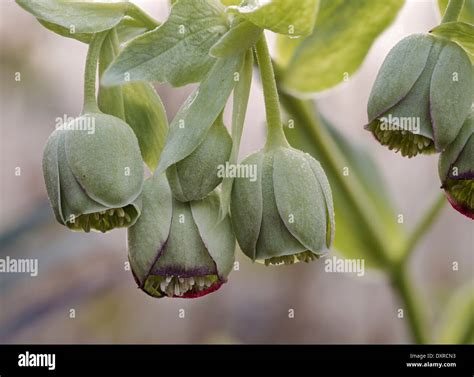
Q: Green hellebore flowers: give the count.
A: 6